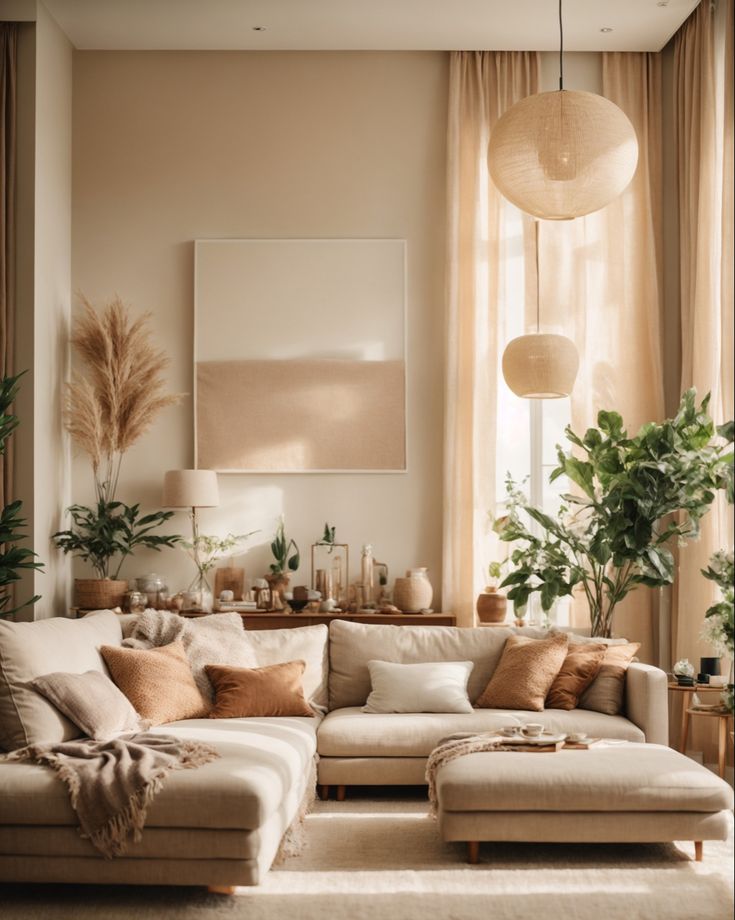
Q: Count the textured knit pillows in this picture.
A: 2